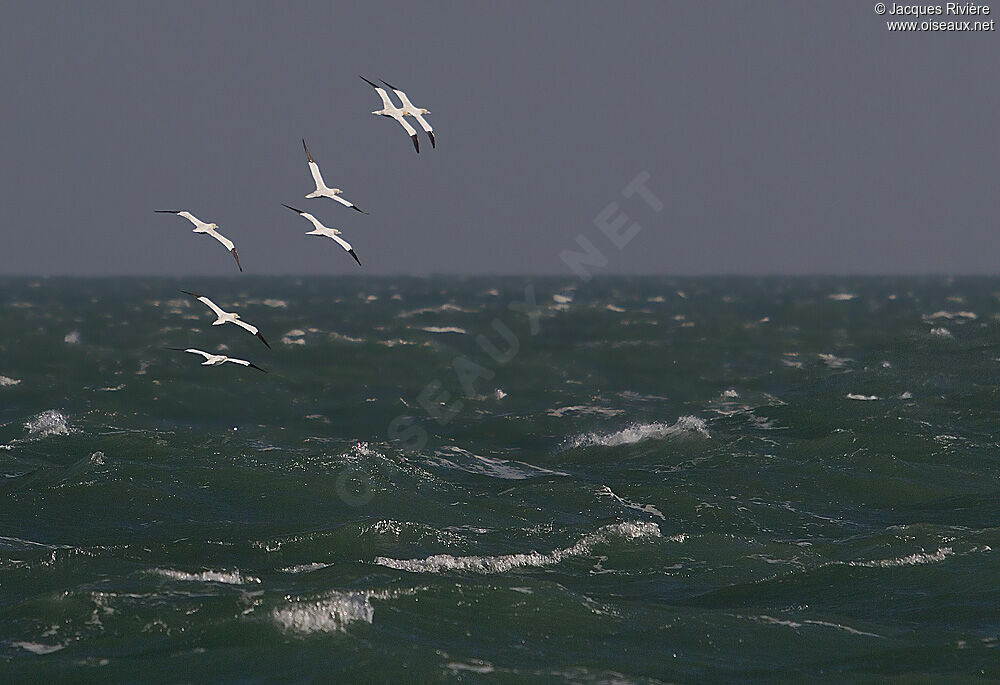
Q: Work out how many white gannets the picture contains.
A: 7